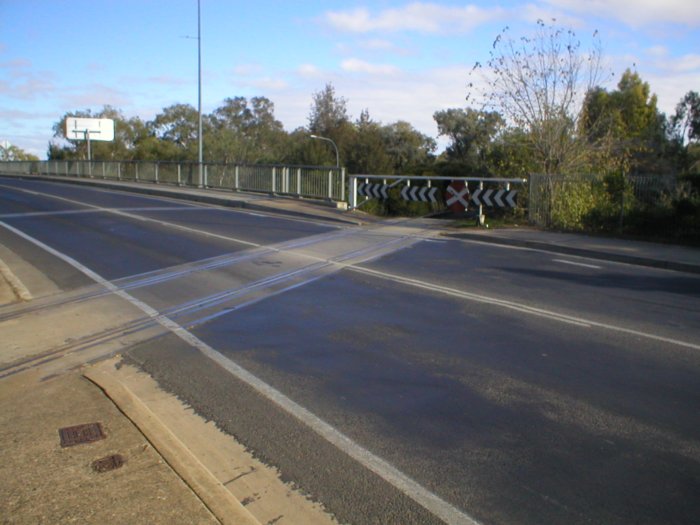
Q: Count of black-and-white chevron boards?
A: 3